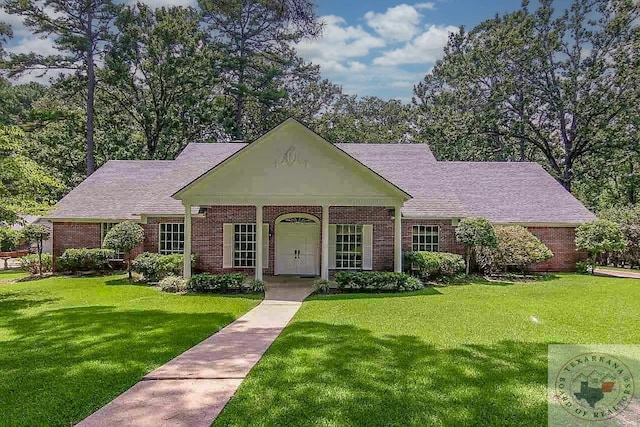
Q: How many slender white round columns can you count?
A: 4